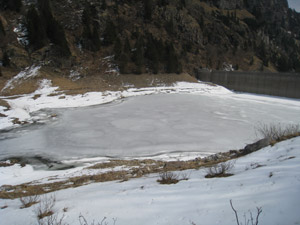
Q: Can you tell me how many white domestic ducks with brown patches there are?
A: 0